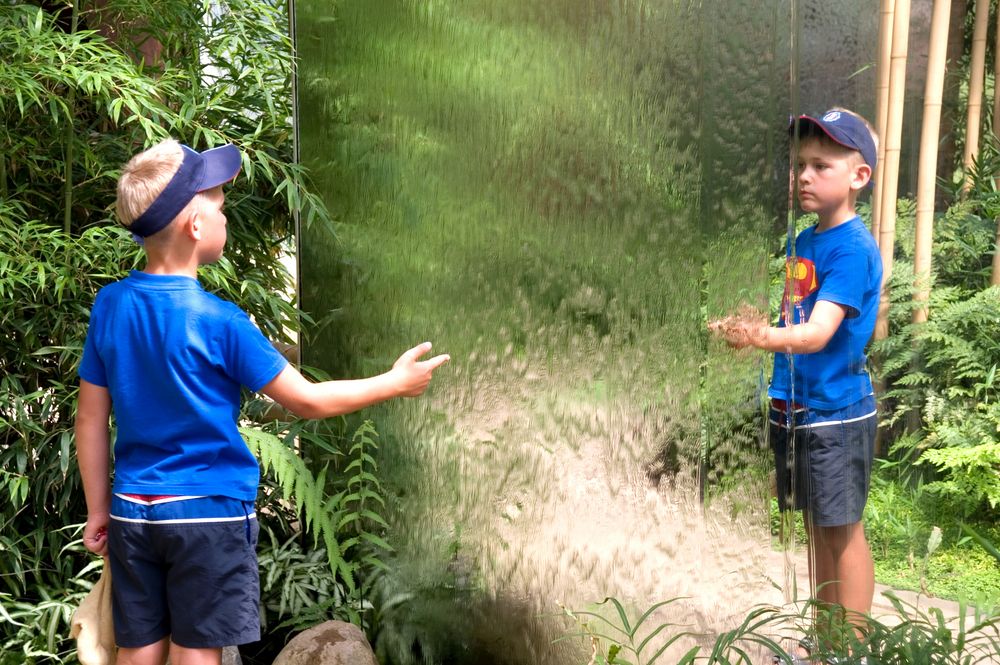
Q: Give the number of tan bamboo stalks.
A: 5